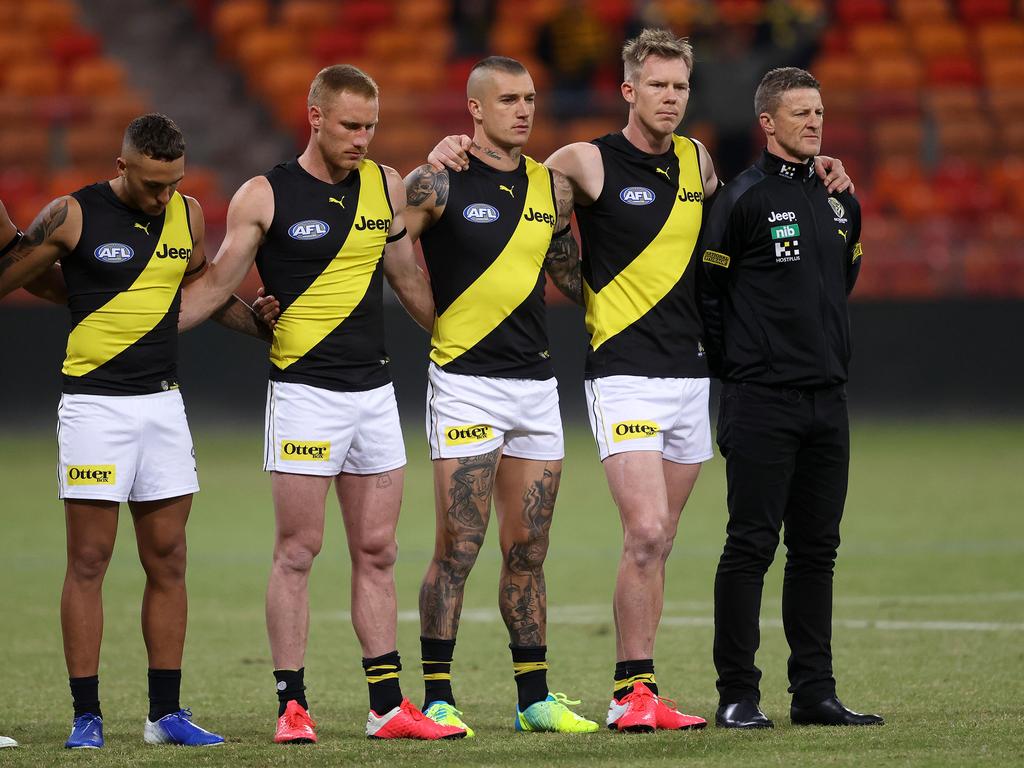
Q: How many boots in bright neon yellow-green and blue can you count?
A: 2